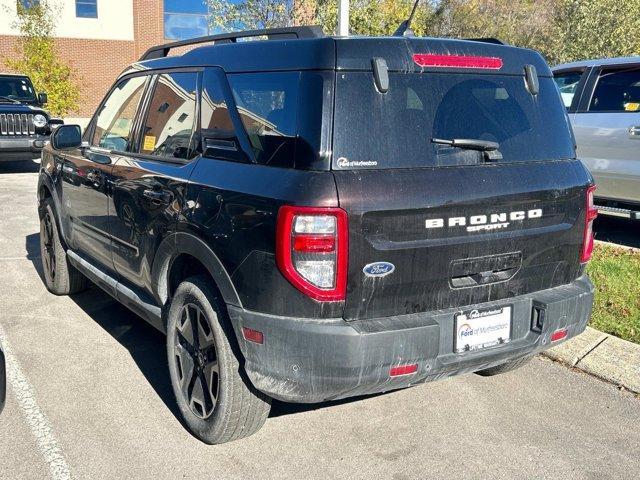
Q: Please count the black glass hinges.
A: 2